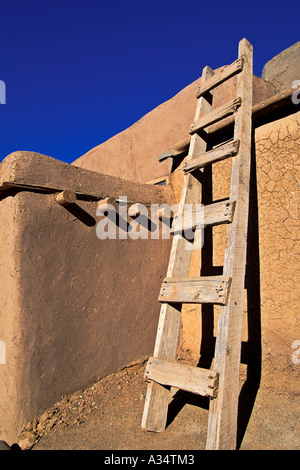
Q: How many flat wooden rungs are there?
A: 6